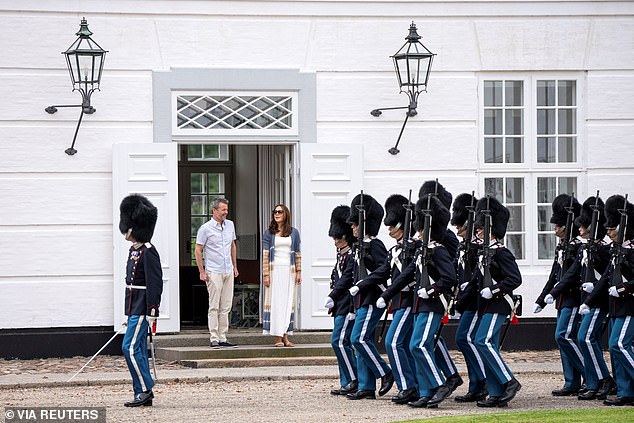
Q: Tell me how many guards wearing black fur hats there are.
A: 11